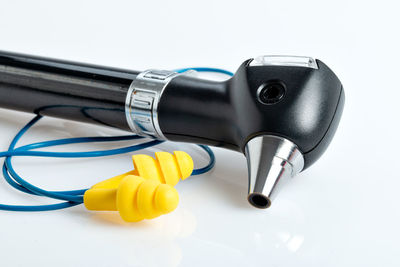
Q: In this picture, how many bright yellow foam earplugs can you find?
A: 2